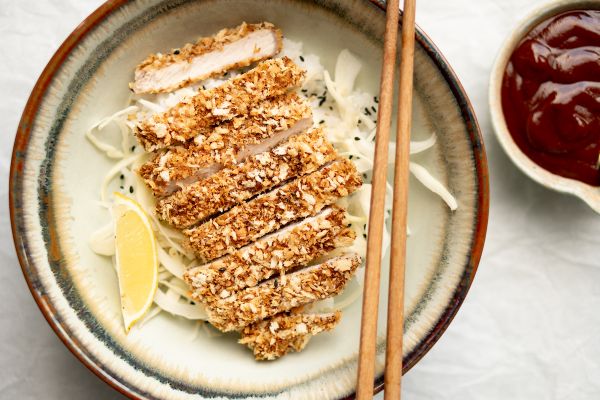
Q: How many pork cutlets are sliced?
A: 8